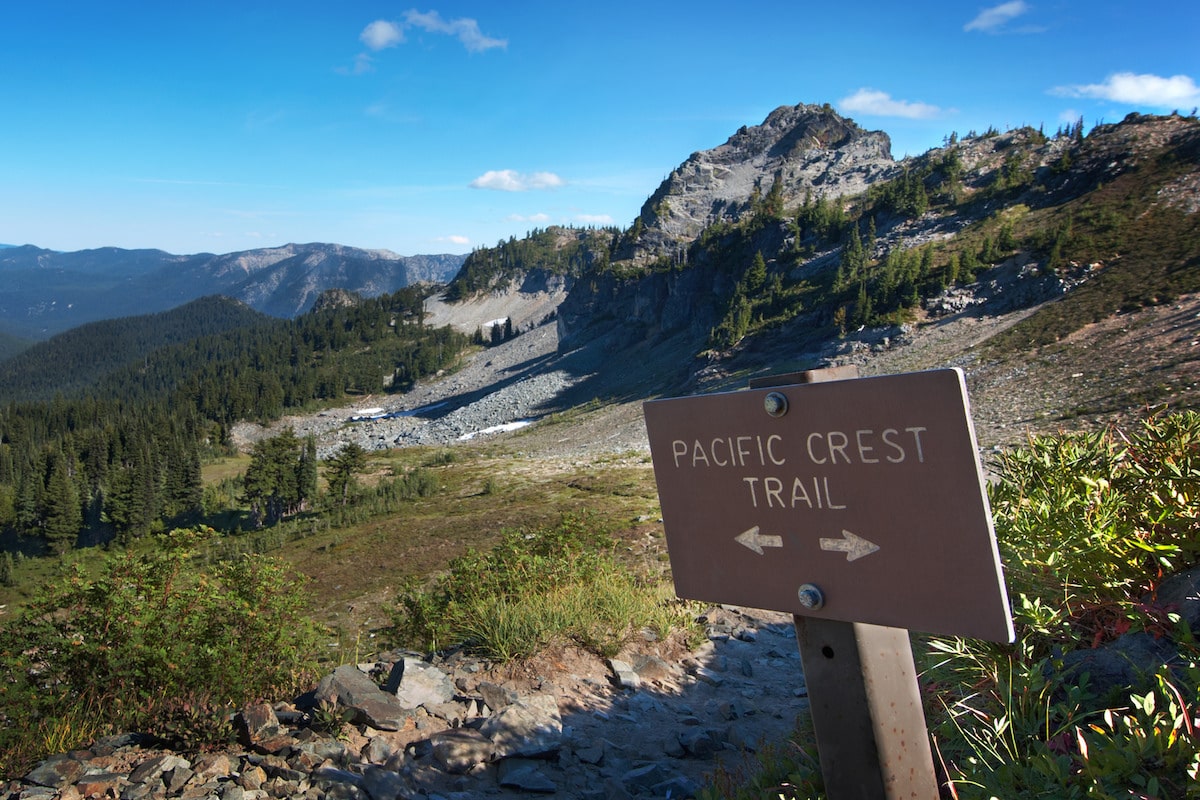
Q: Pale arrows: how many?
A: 2